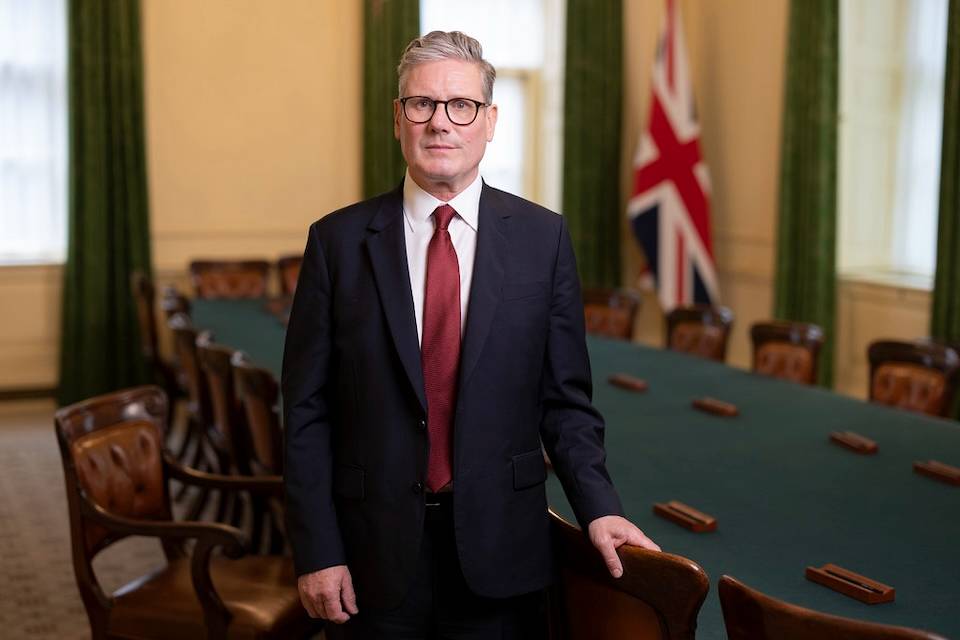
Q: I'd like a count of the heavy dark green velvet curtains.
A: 5